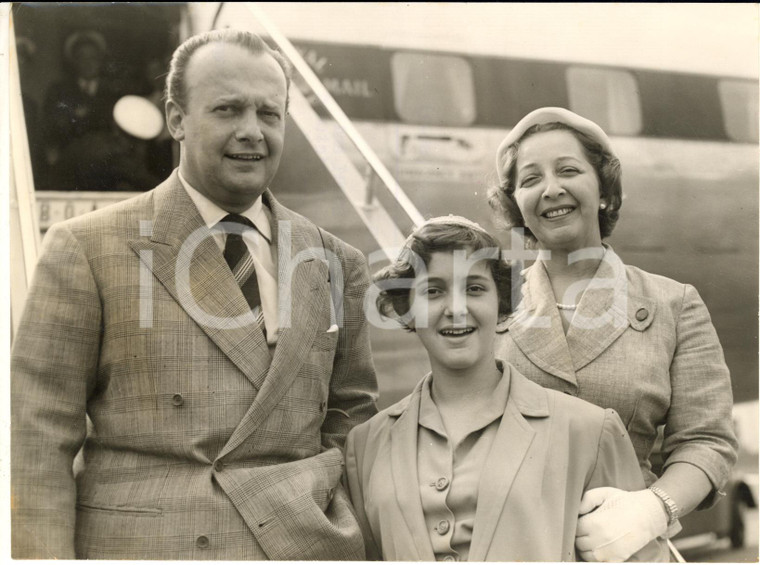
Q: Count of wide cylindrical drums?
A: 0